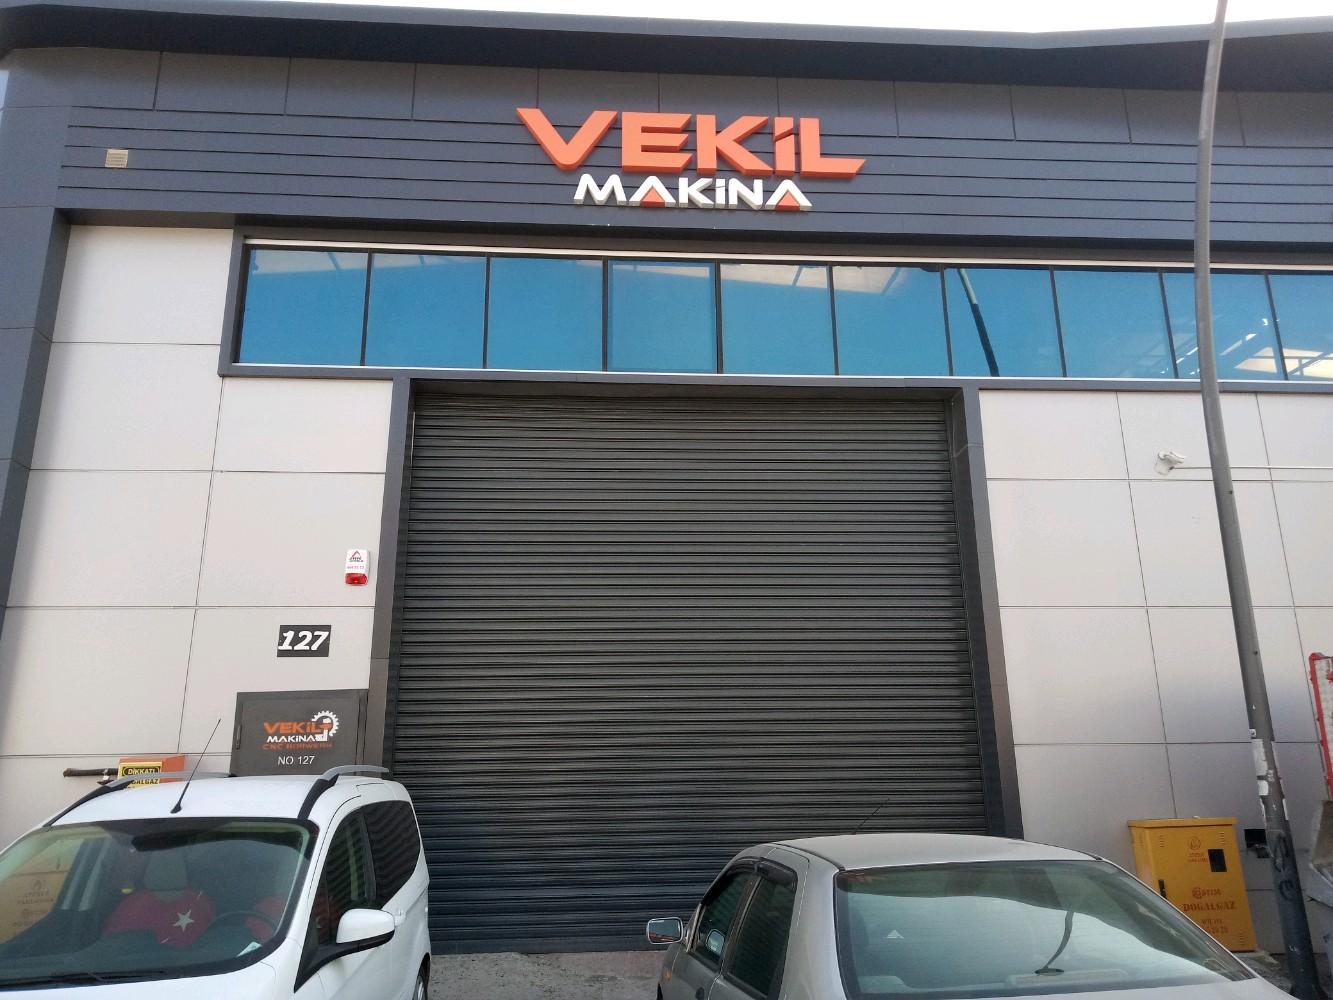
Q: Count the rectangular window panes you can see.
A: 10